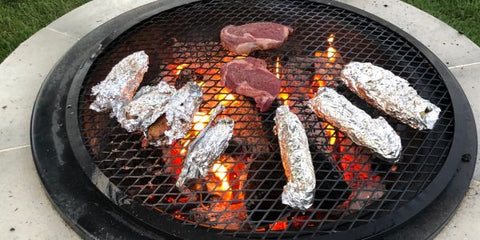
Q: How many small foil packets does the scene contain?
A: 4